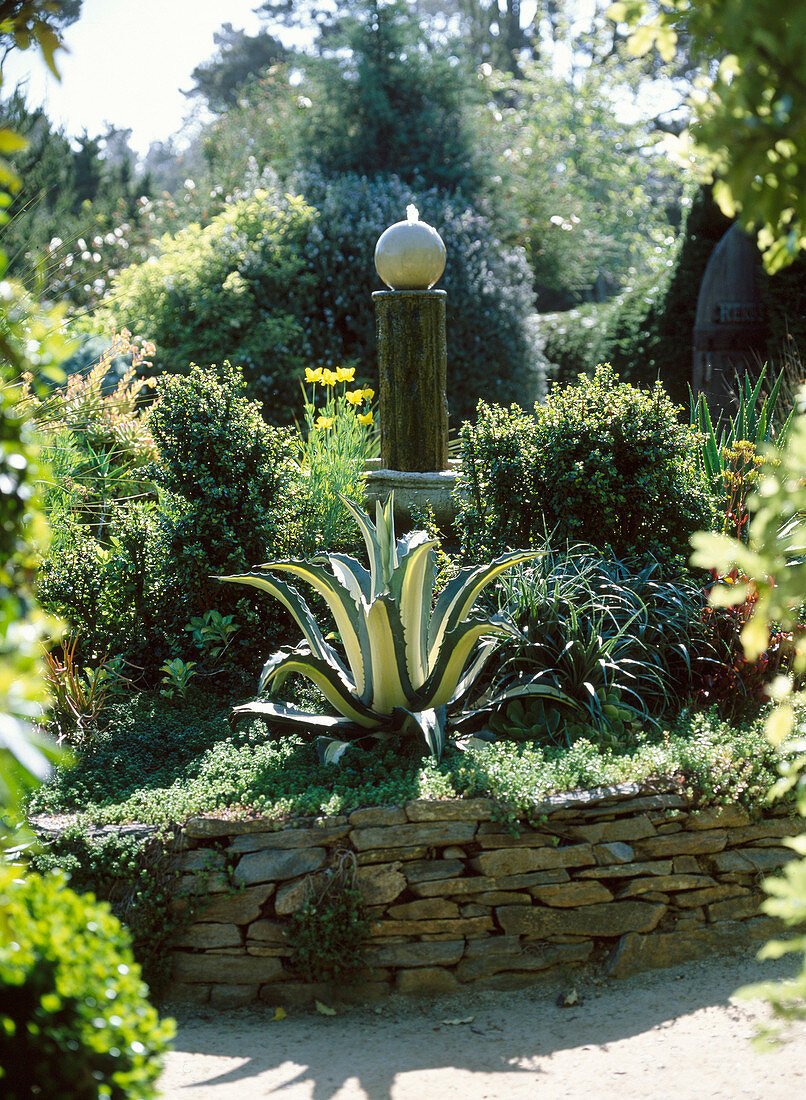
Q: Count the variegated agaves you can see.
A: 1